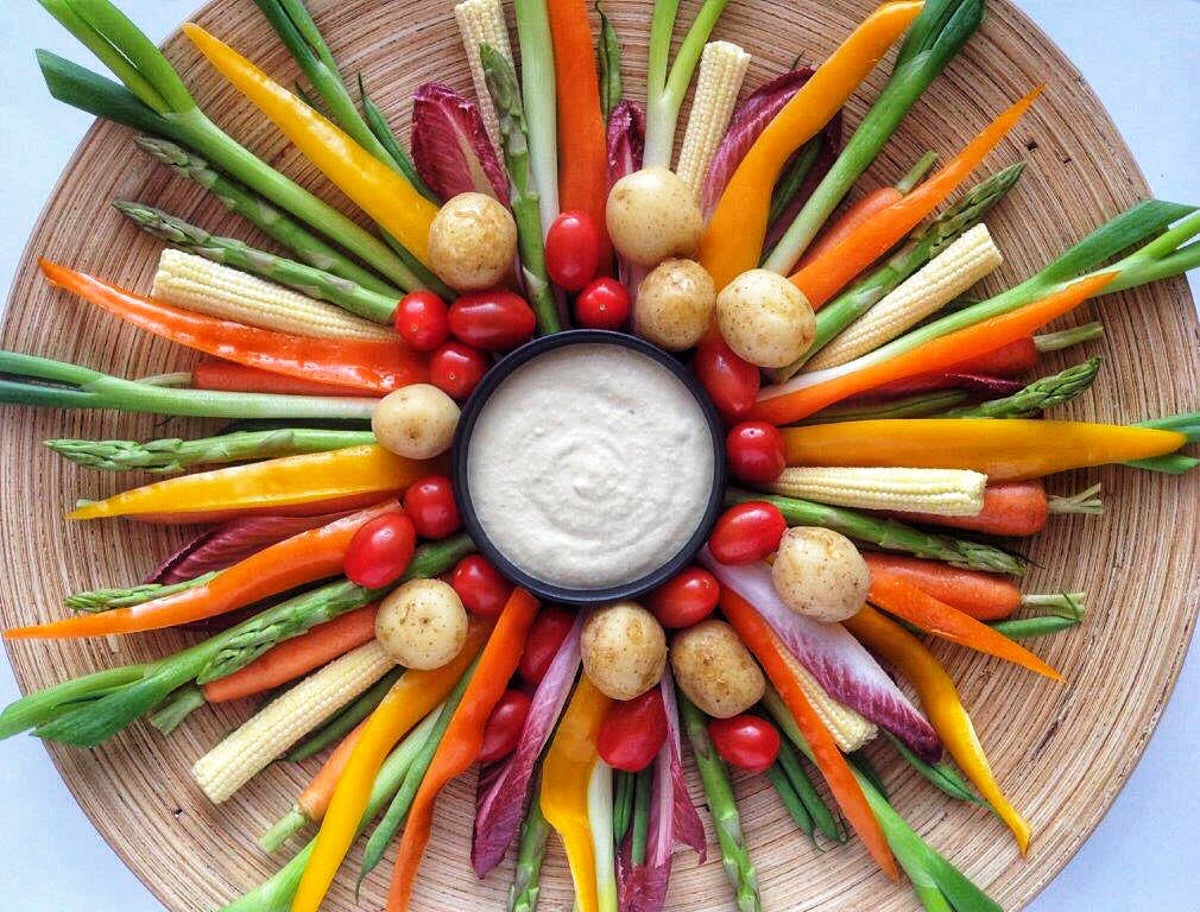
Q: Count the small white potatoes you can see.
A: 9